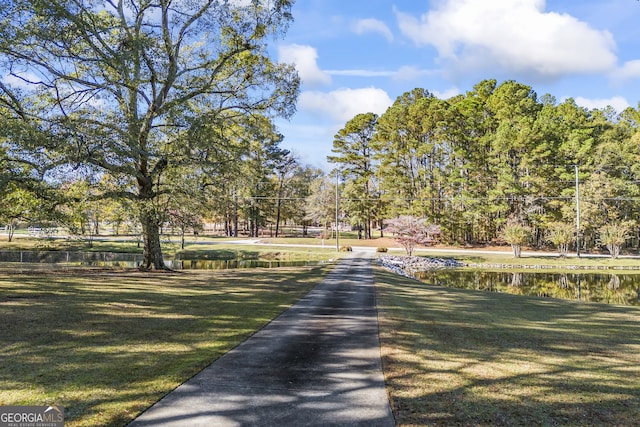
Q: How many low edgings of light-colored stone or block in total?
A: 1